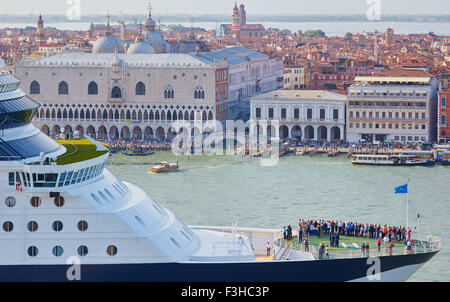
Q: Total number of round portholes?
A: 11